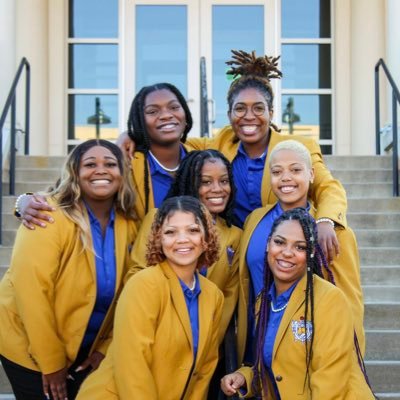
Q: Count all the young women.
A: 7